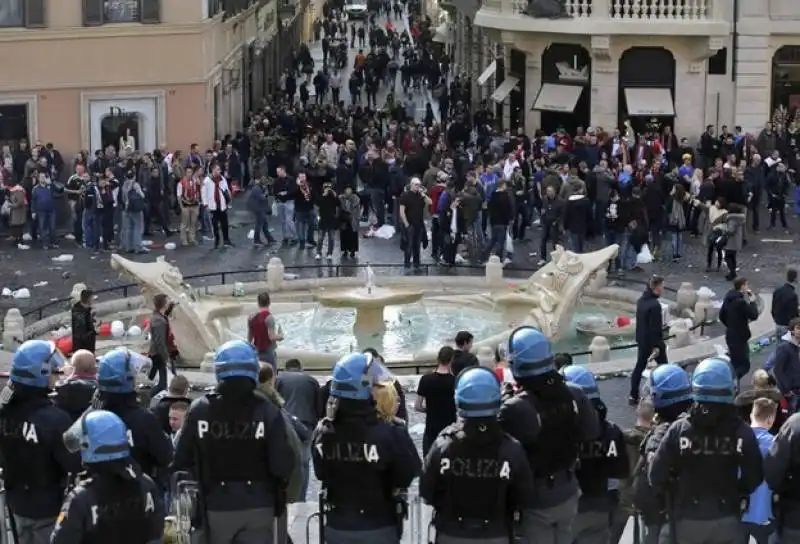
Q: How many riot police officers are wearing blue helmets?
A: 10